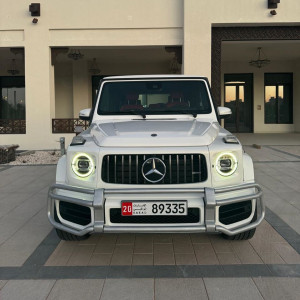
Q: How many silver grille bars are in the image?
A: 12